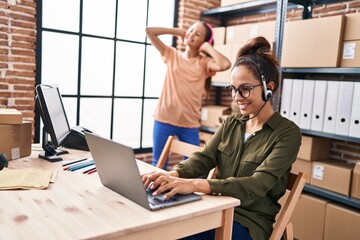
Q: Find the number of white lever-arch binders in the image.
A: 7